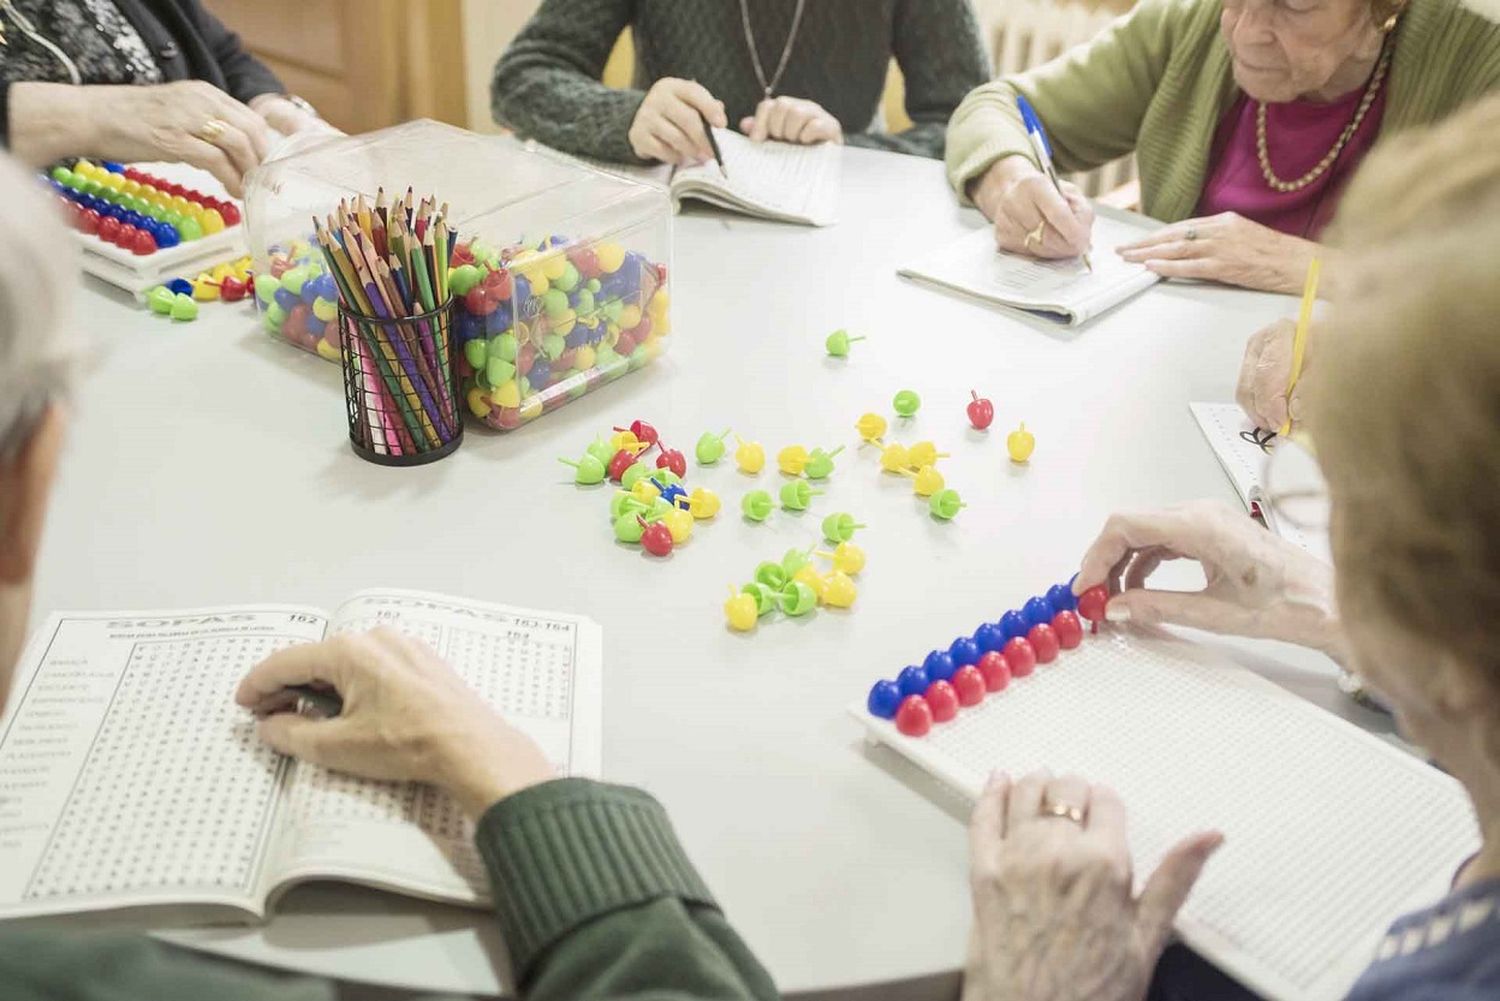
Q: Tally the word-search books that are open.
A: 1